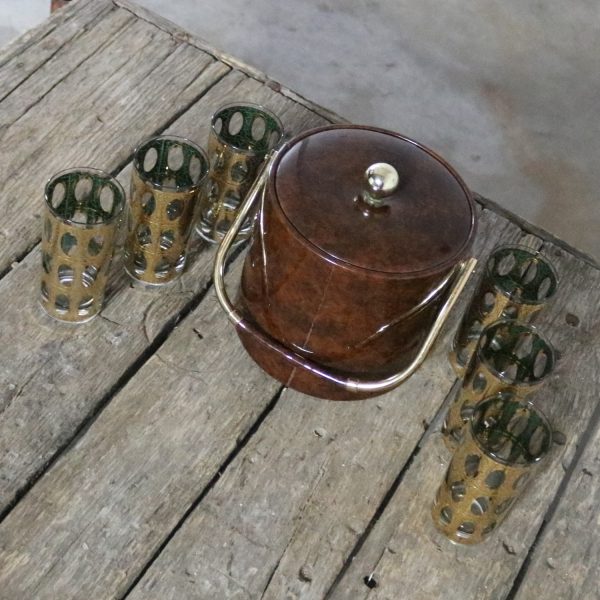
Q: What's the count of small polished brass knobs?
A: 1